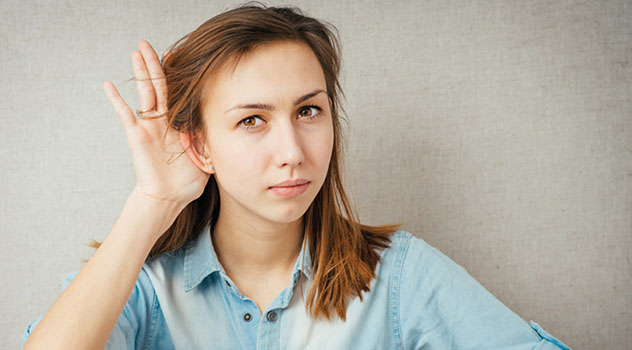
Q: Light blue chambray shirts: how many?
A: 1